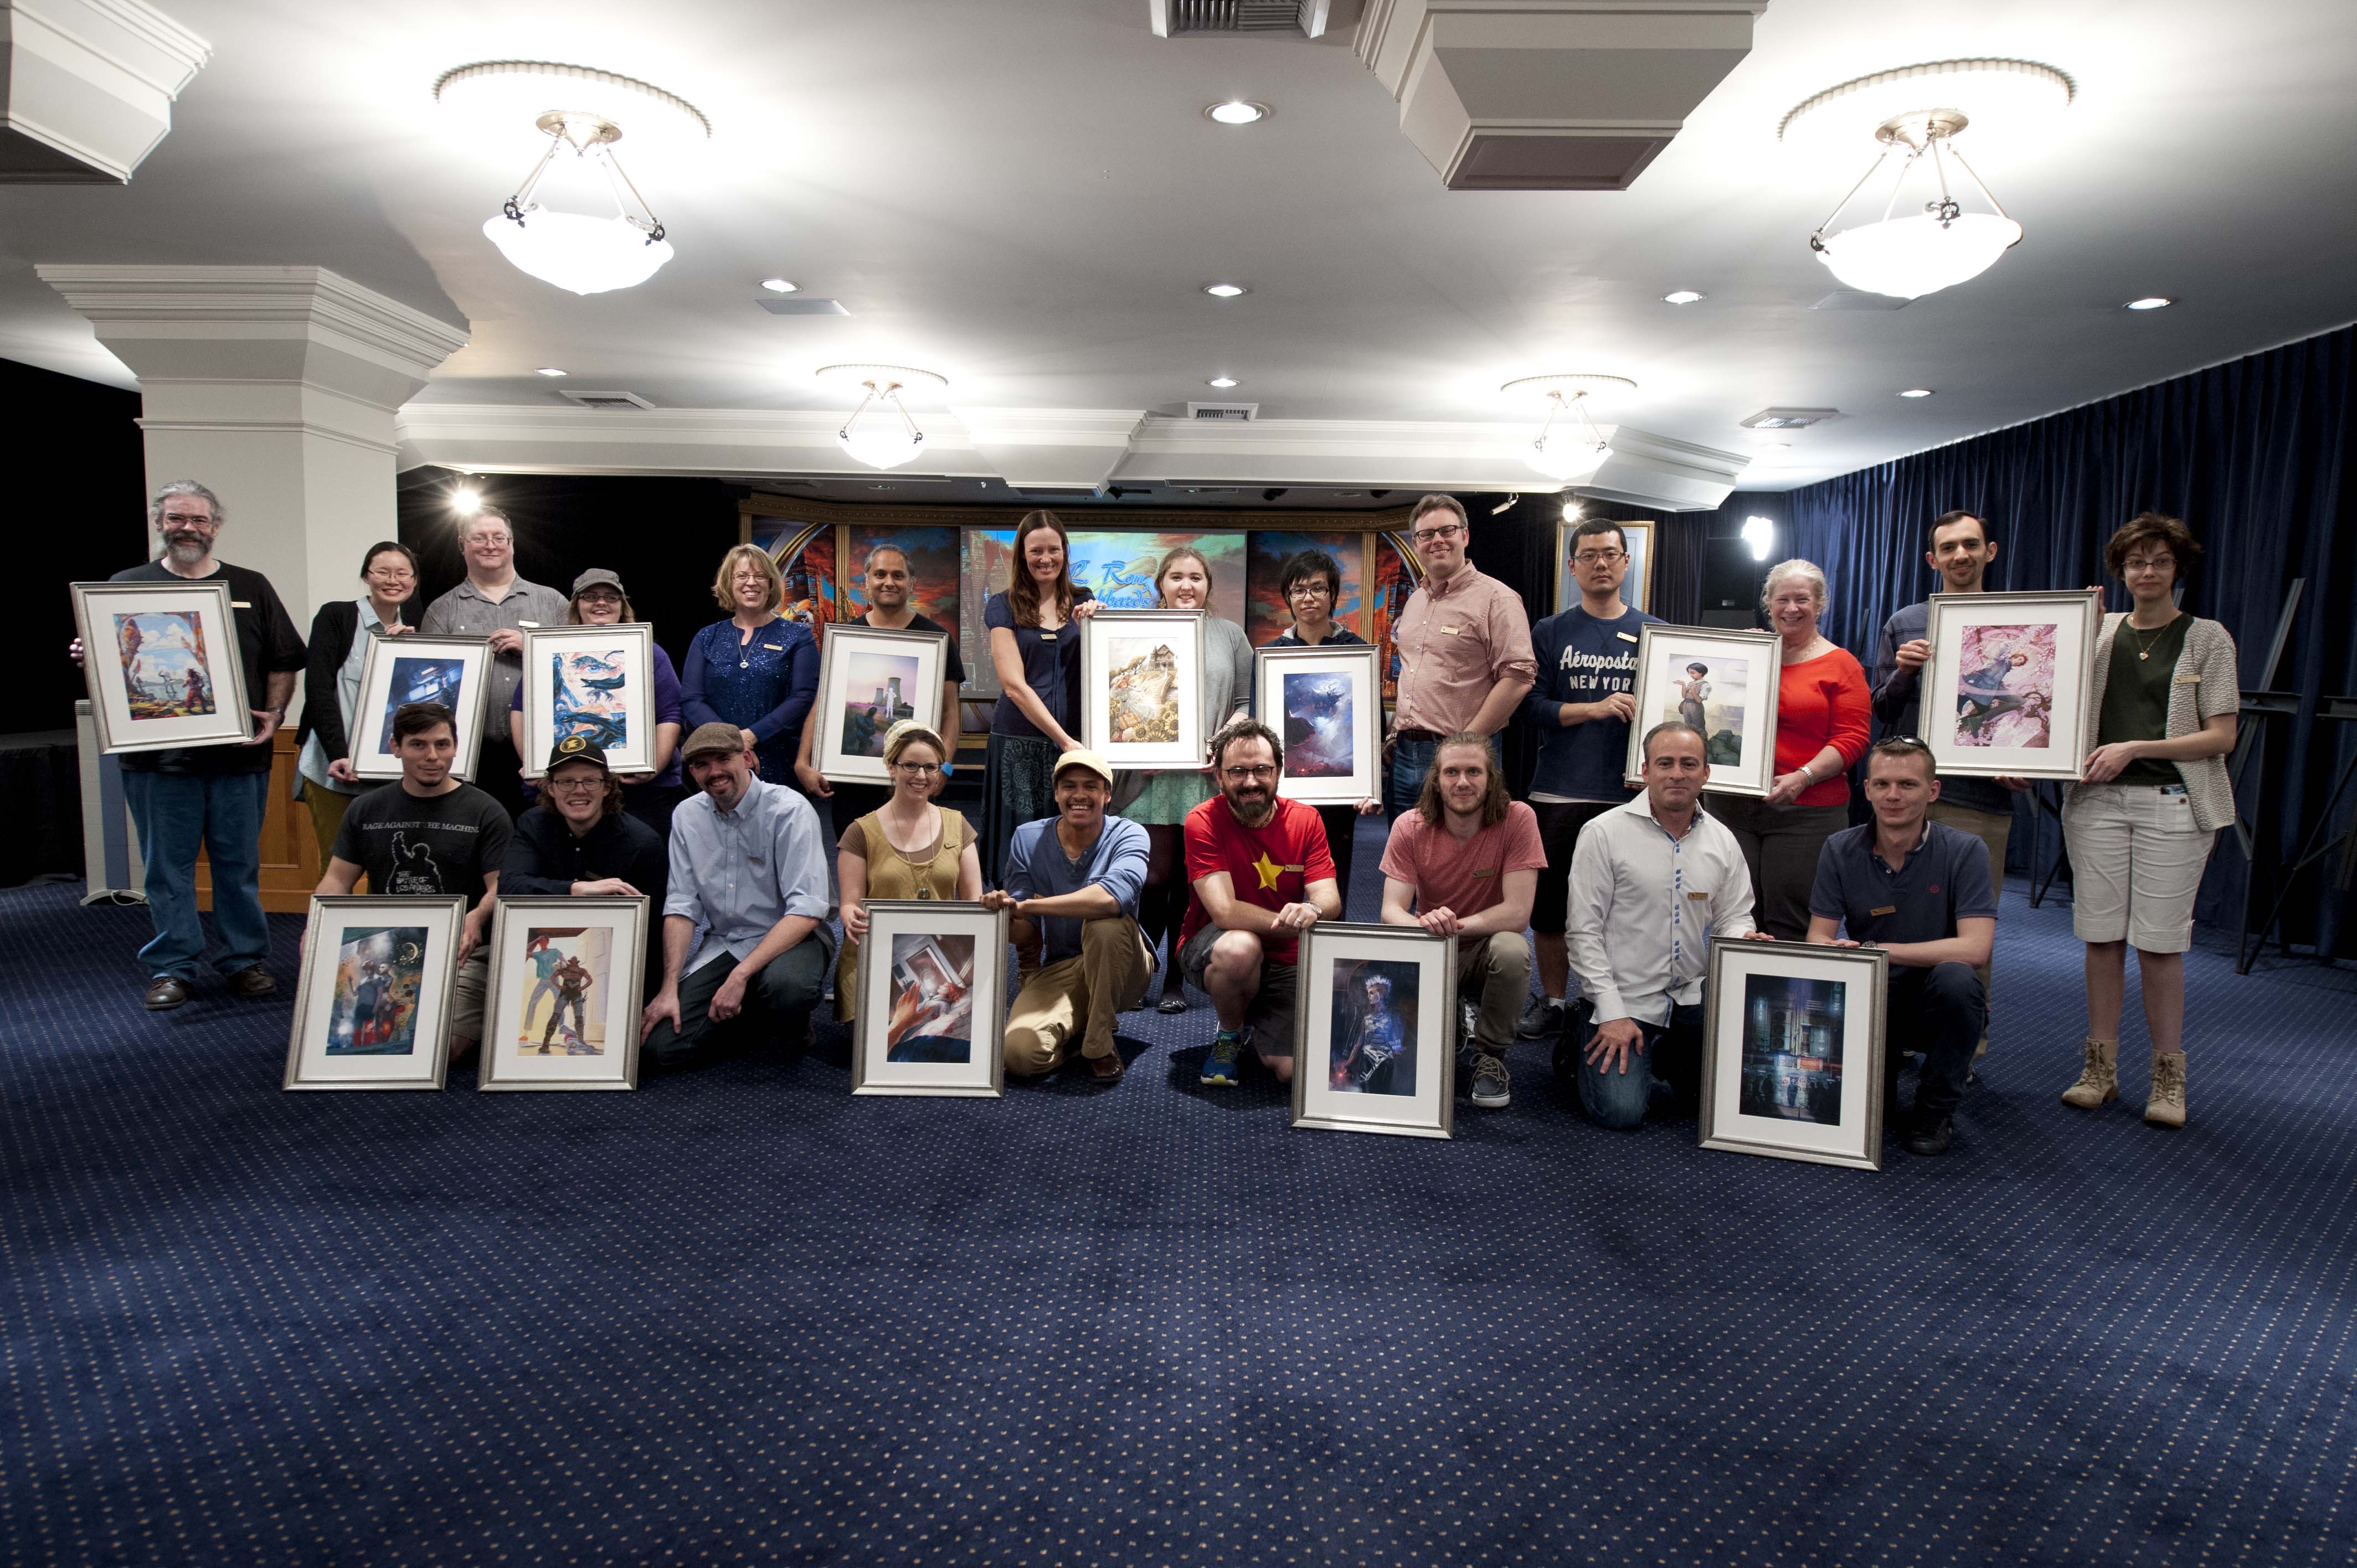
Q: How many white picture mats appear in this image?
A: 13